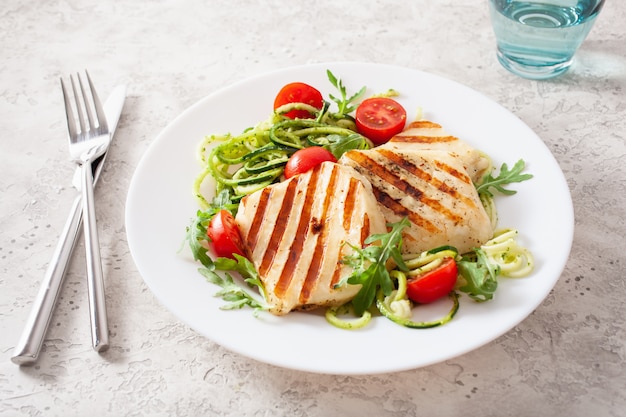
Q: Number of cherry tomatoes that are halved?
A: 5